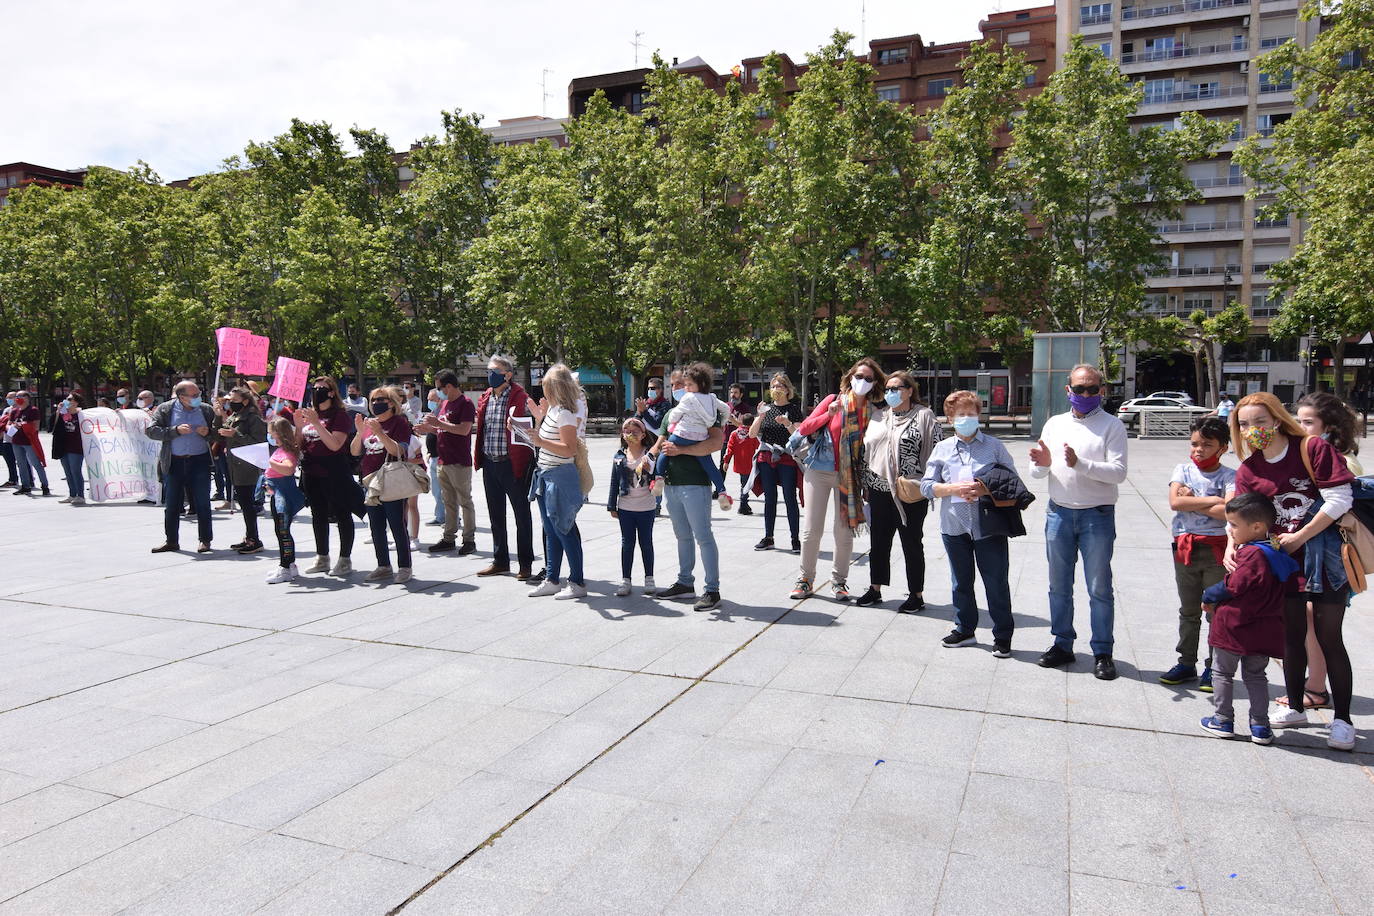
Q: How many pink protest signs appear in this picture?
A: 3